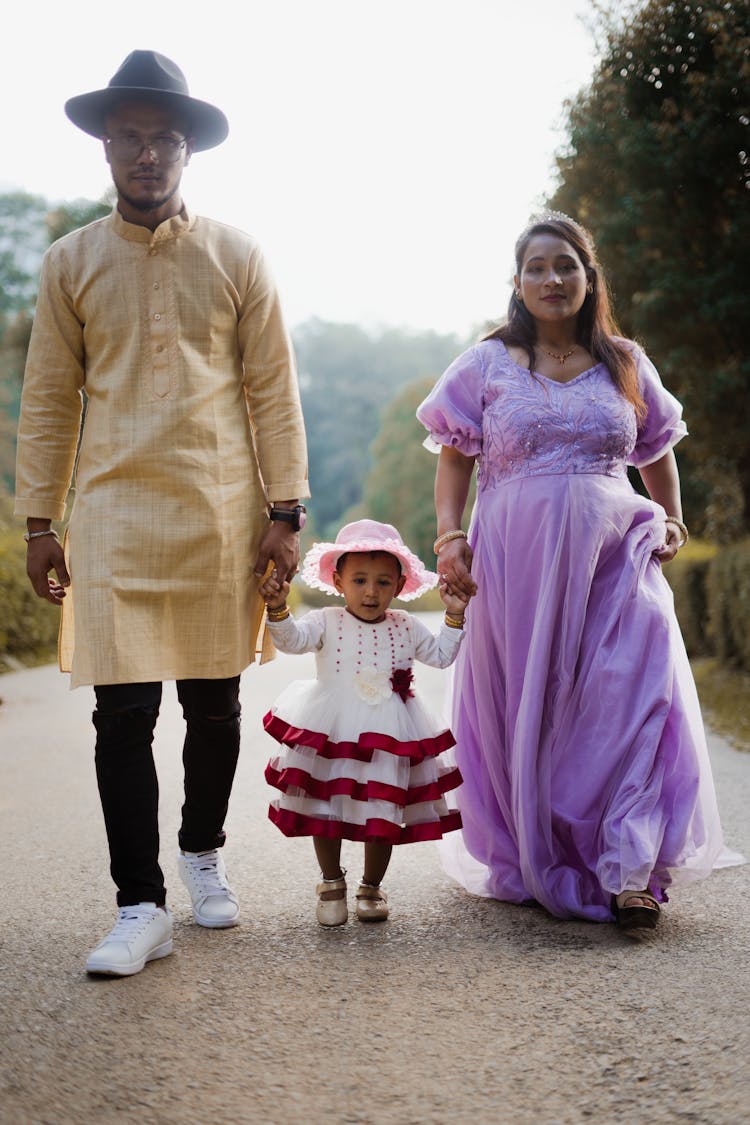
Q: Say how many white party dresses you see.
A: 1